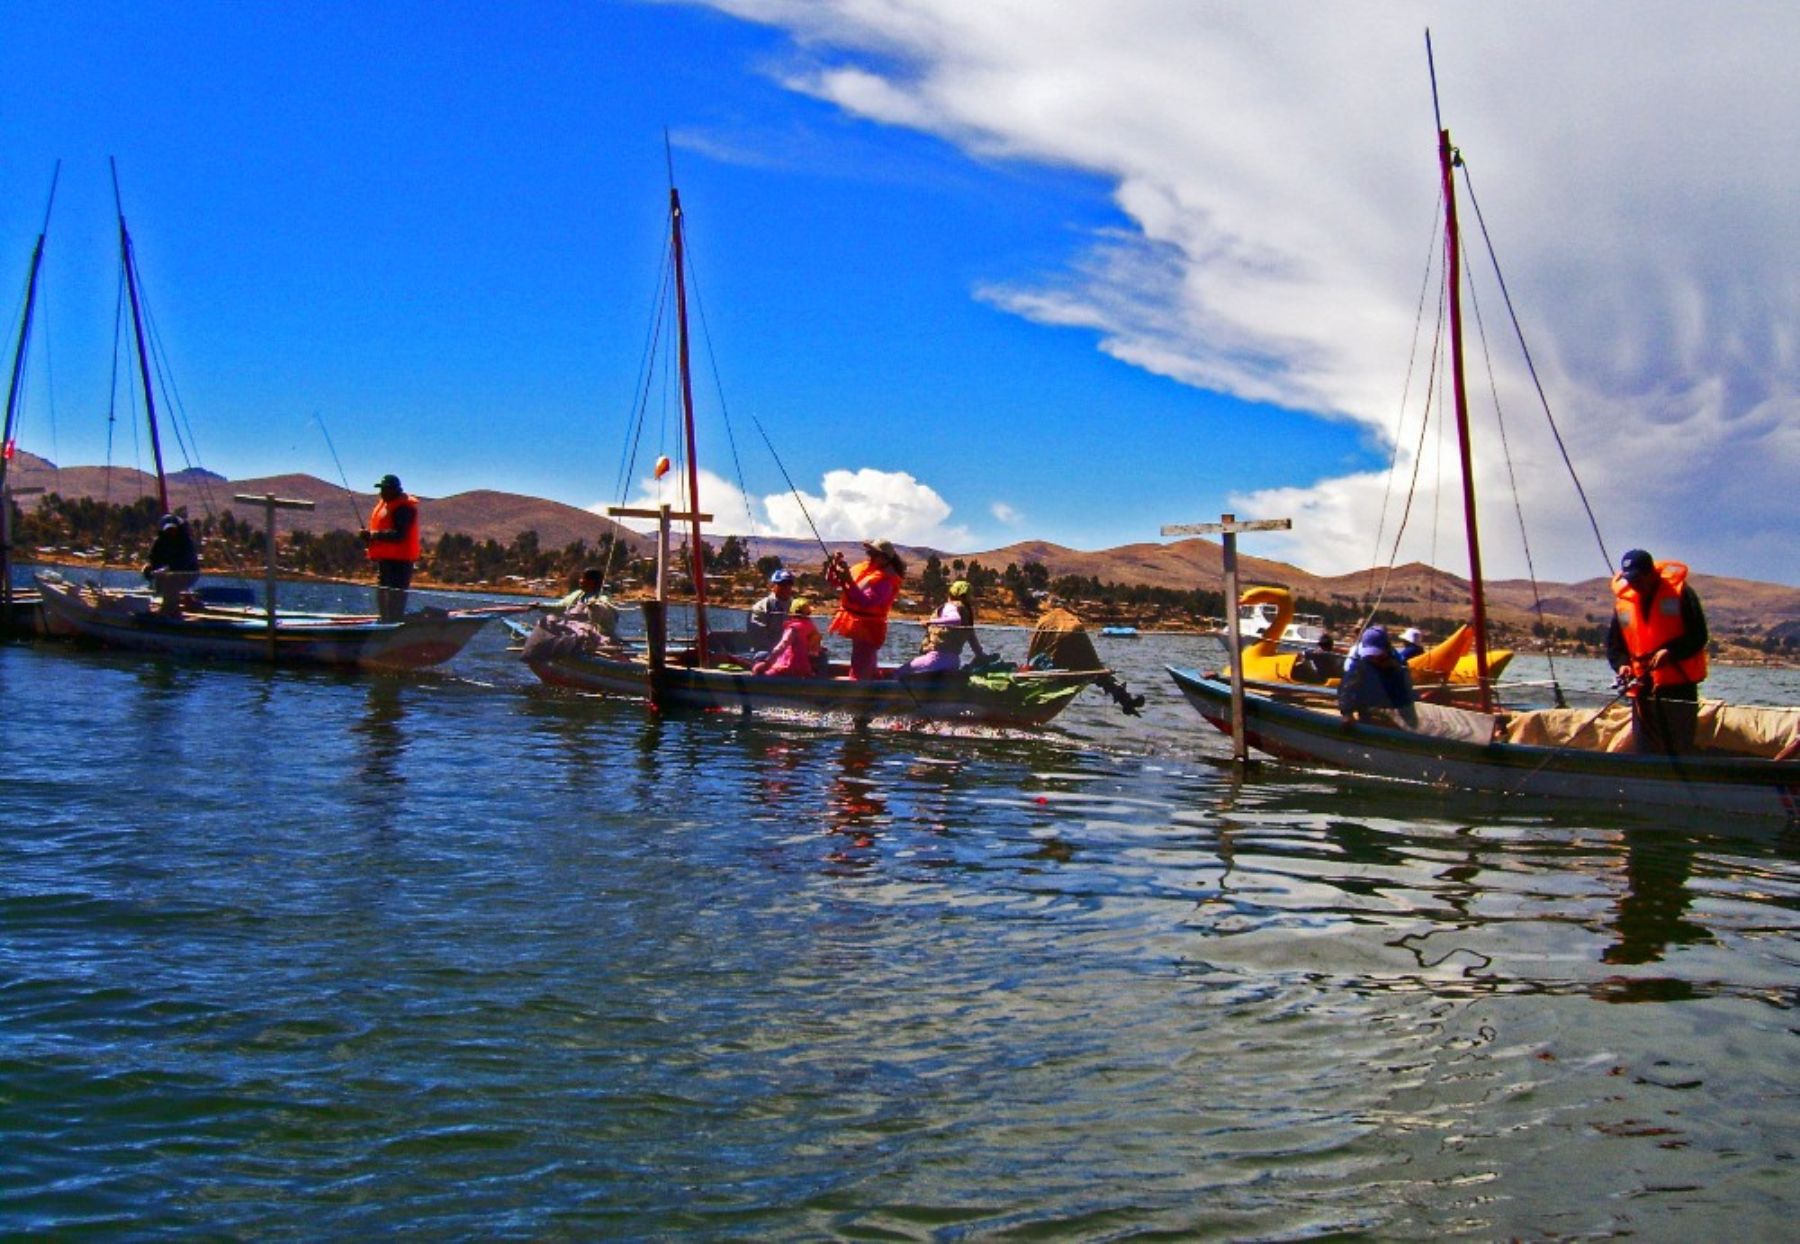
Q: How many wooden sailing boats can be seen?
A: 4